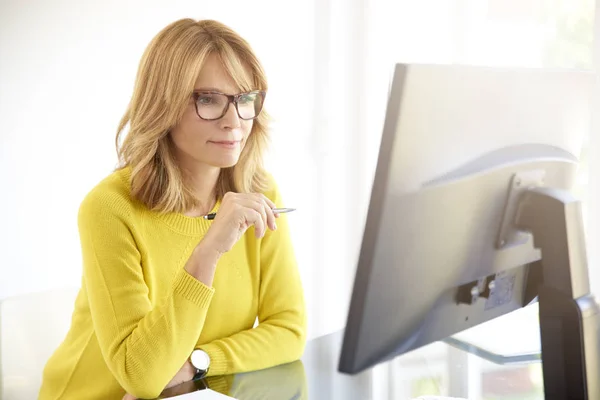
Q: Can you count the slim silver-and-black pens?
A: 1